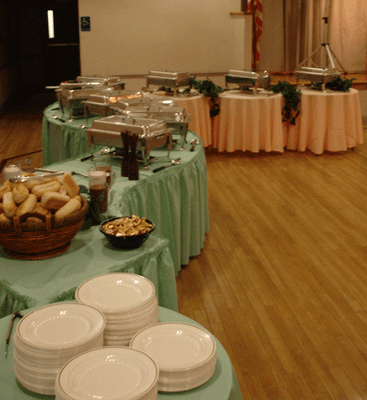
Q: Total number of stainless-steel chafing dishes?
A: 9